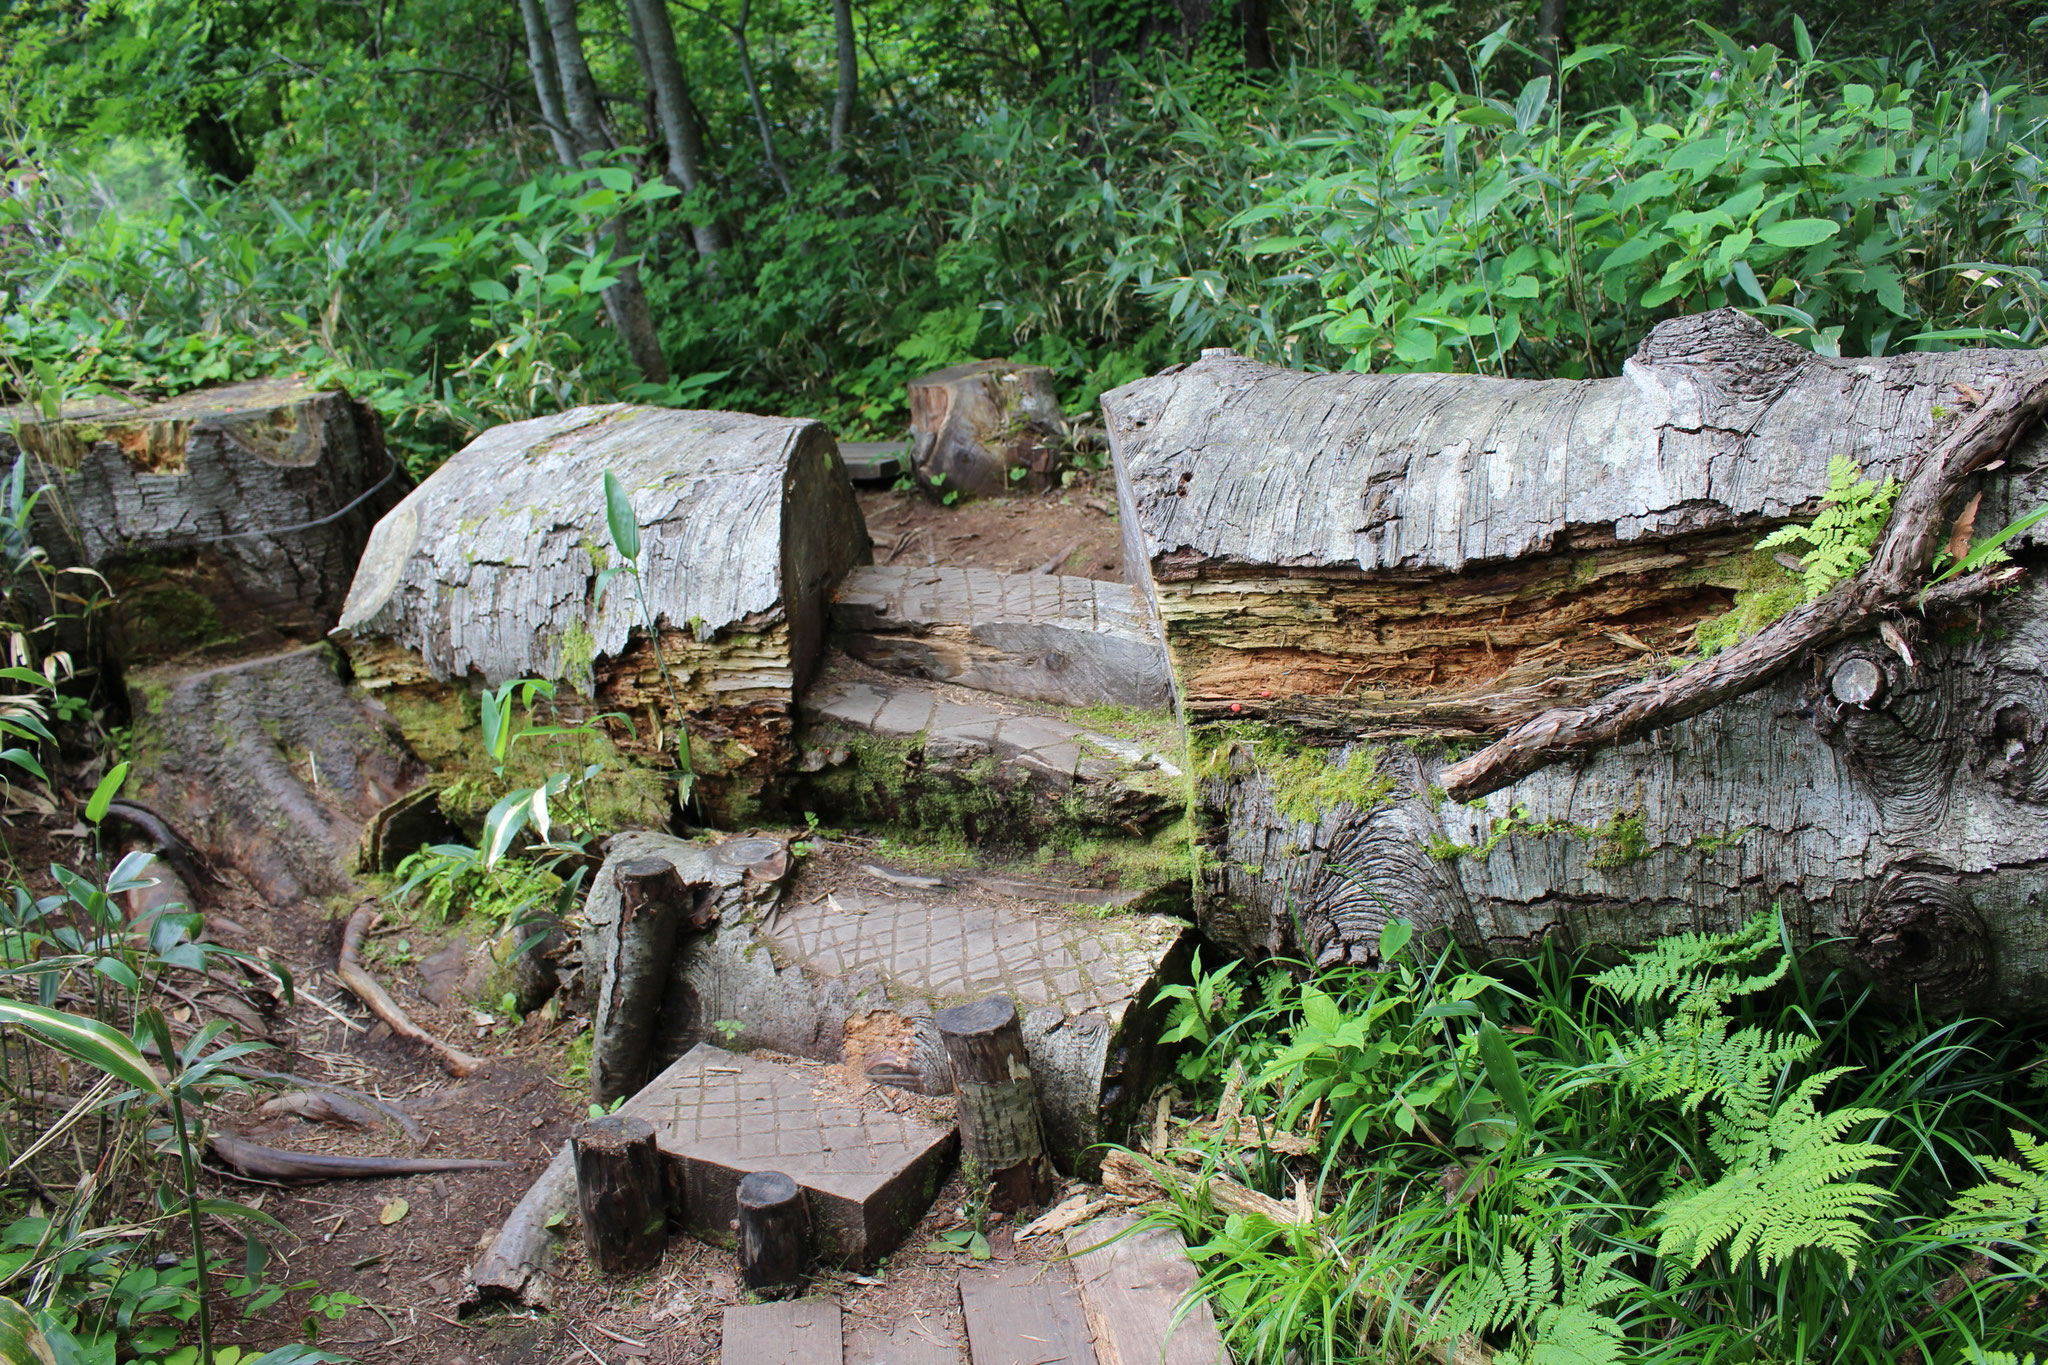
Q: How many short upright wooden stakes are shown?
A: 4